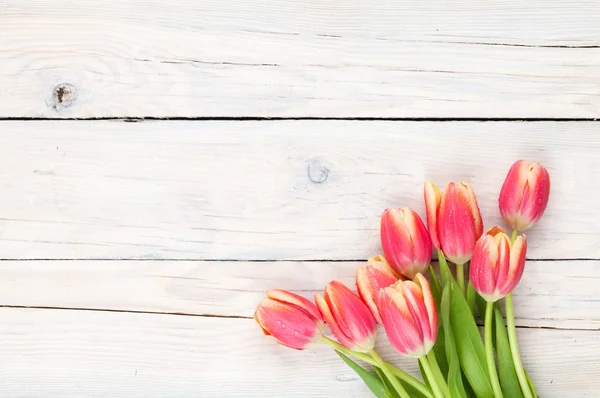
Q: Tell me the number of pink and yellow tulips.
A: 8